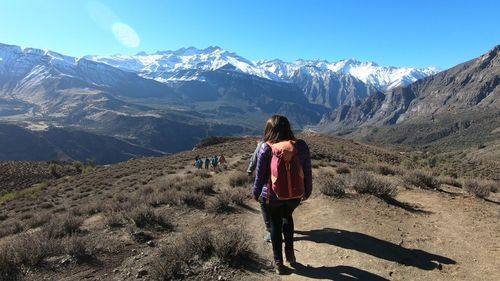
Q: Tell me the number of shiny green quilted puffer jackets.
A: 0